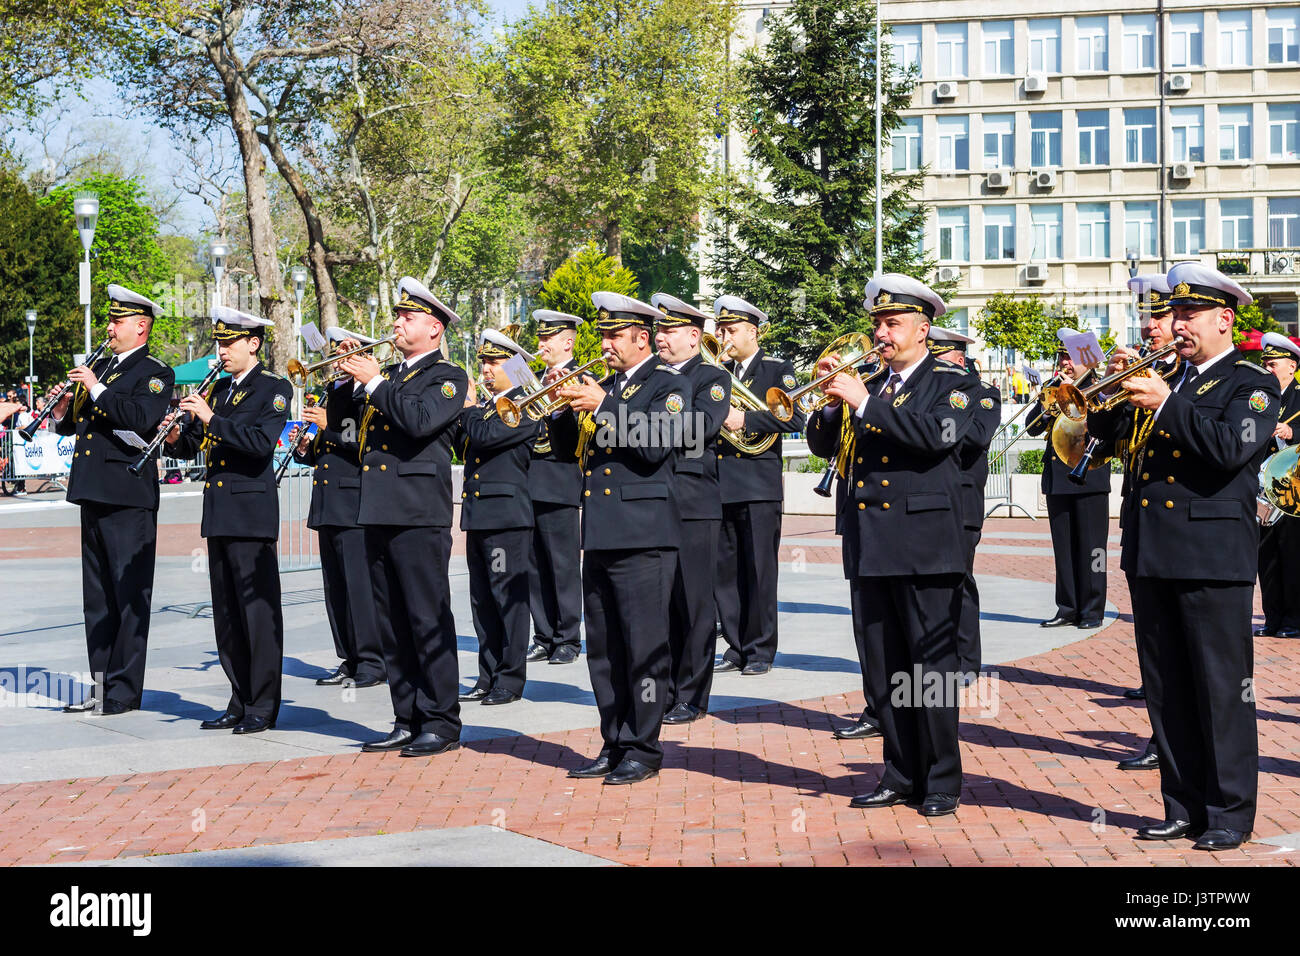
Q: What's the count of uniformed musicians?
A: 15